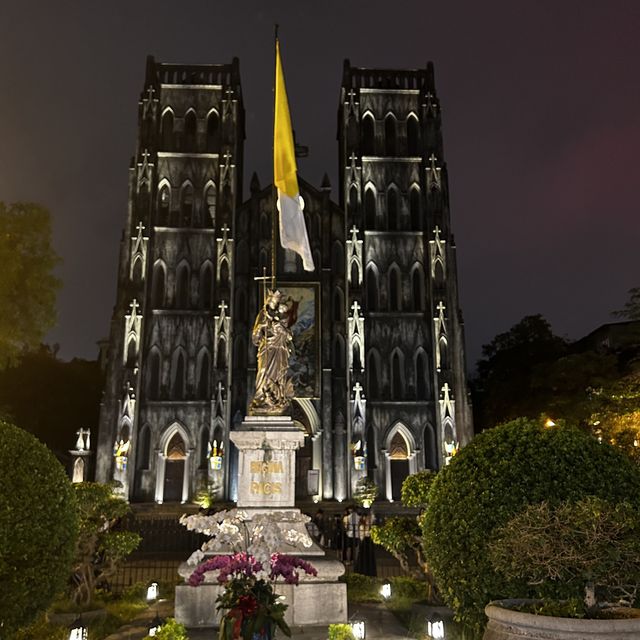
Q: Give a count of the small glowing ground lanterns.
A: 6